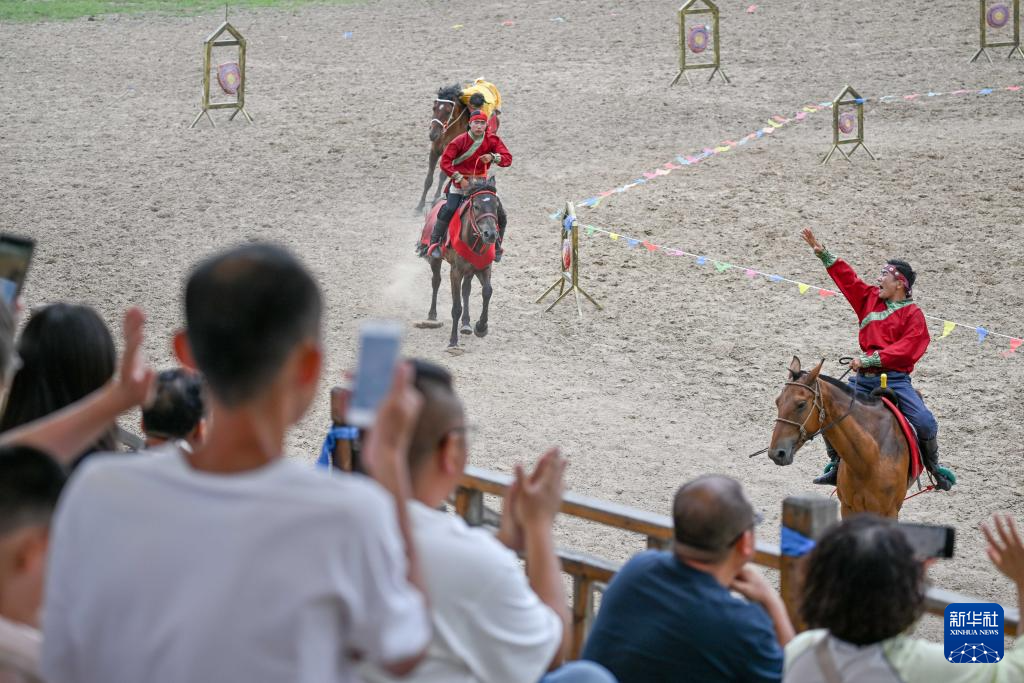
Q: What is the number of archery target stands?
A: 5